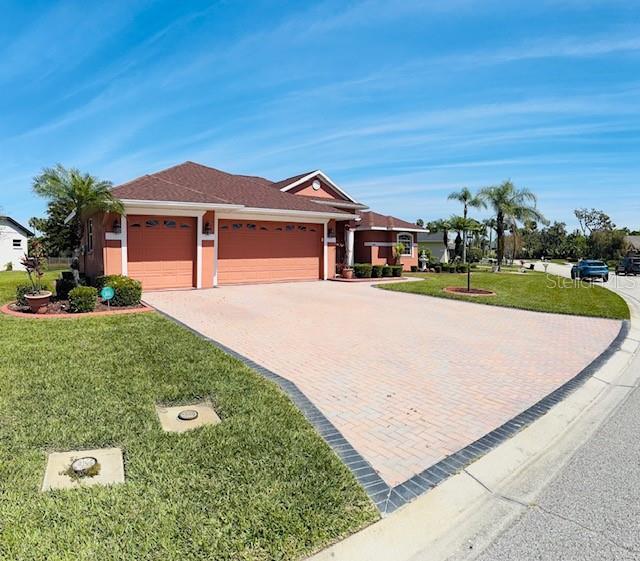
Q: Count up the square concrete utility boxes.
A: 2